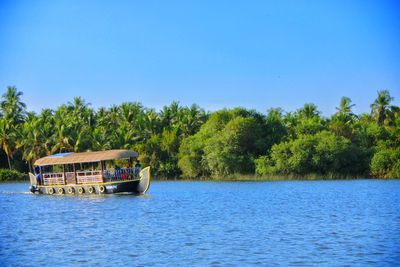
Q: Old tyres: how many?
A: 6